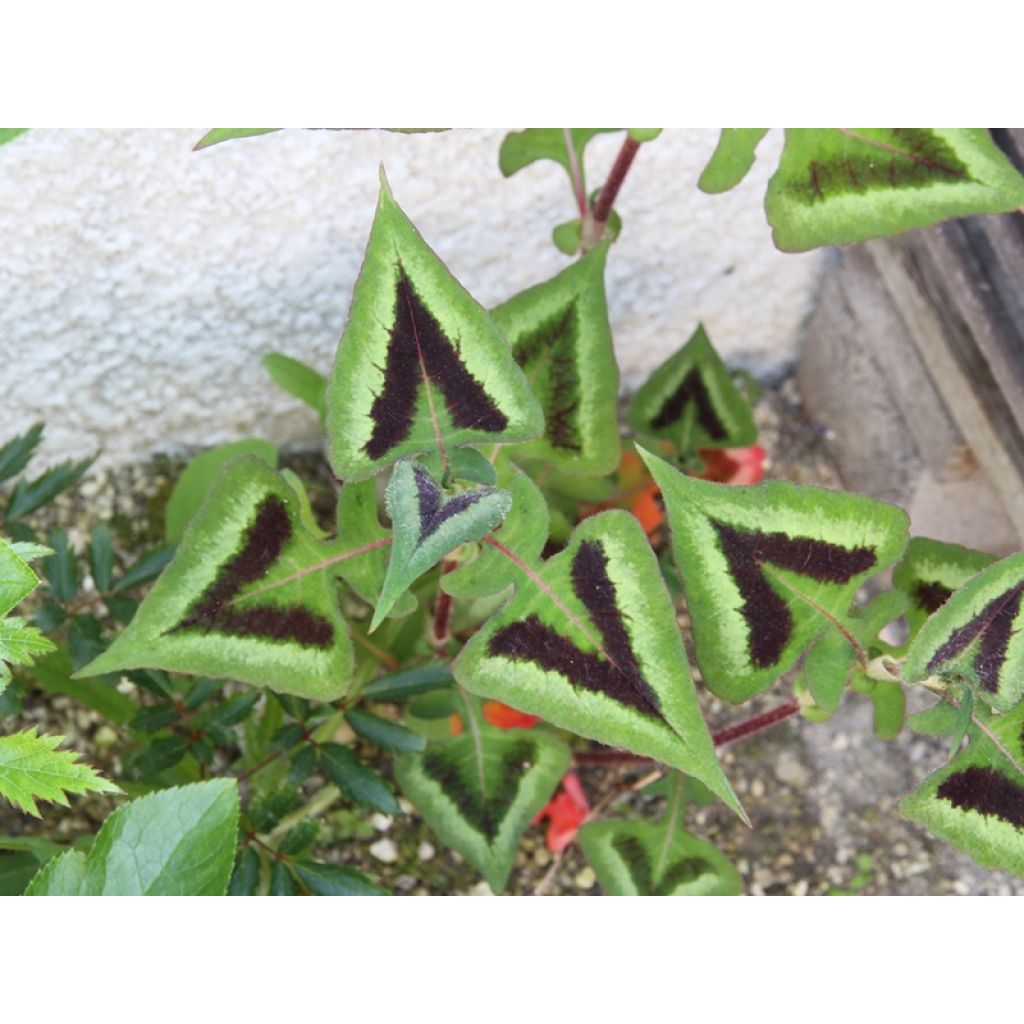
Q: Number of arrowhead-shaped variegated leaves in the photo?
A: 13